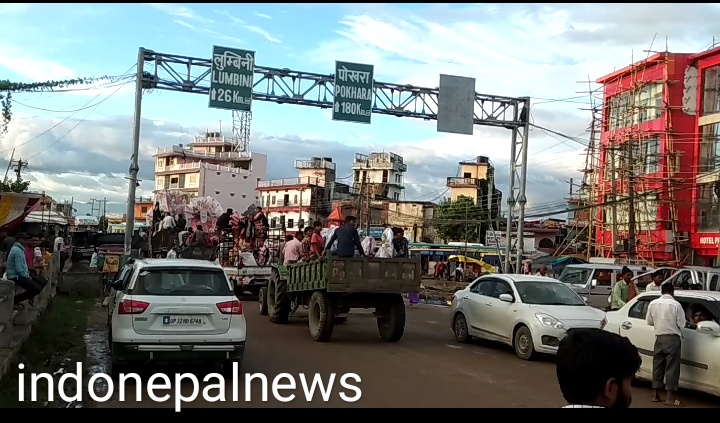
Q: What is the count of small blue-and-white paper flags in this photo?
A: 0